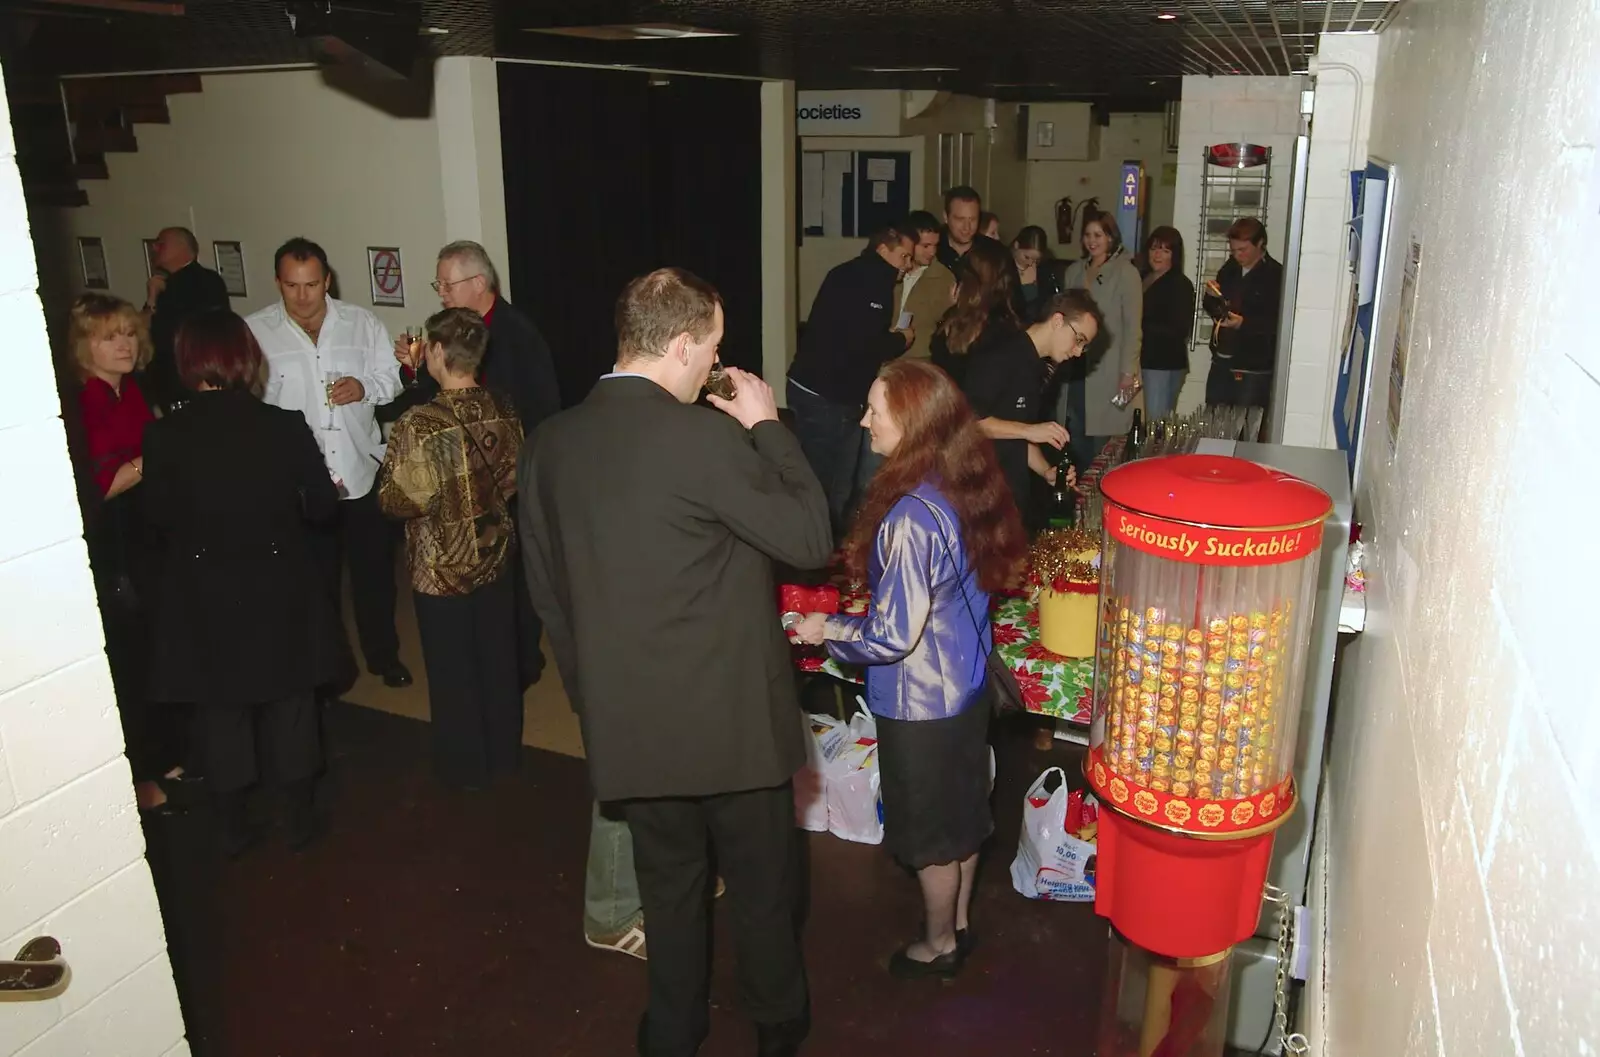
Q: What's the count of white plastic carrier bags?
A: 3